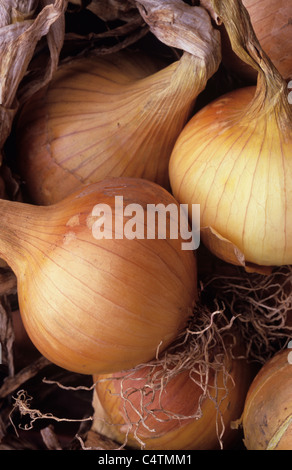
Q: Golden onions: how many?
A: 6